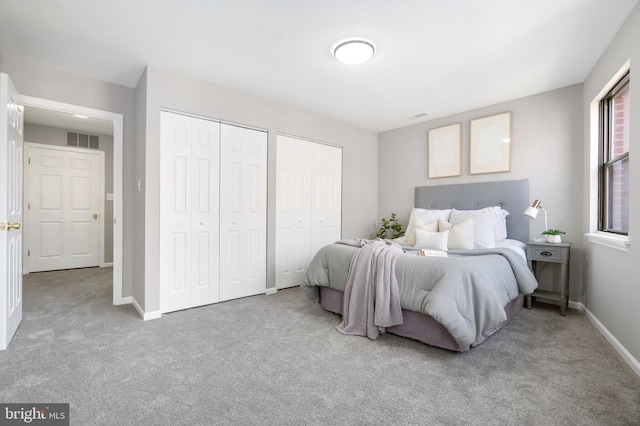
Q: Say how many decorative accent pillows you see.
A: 3